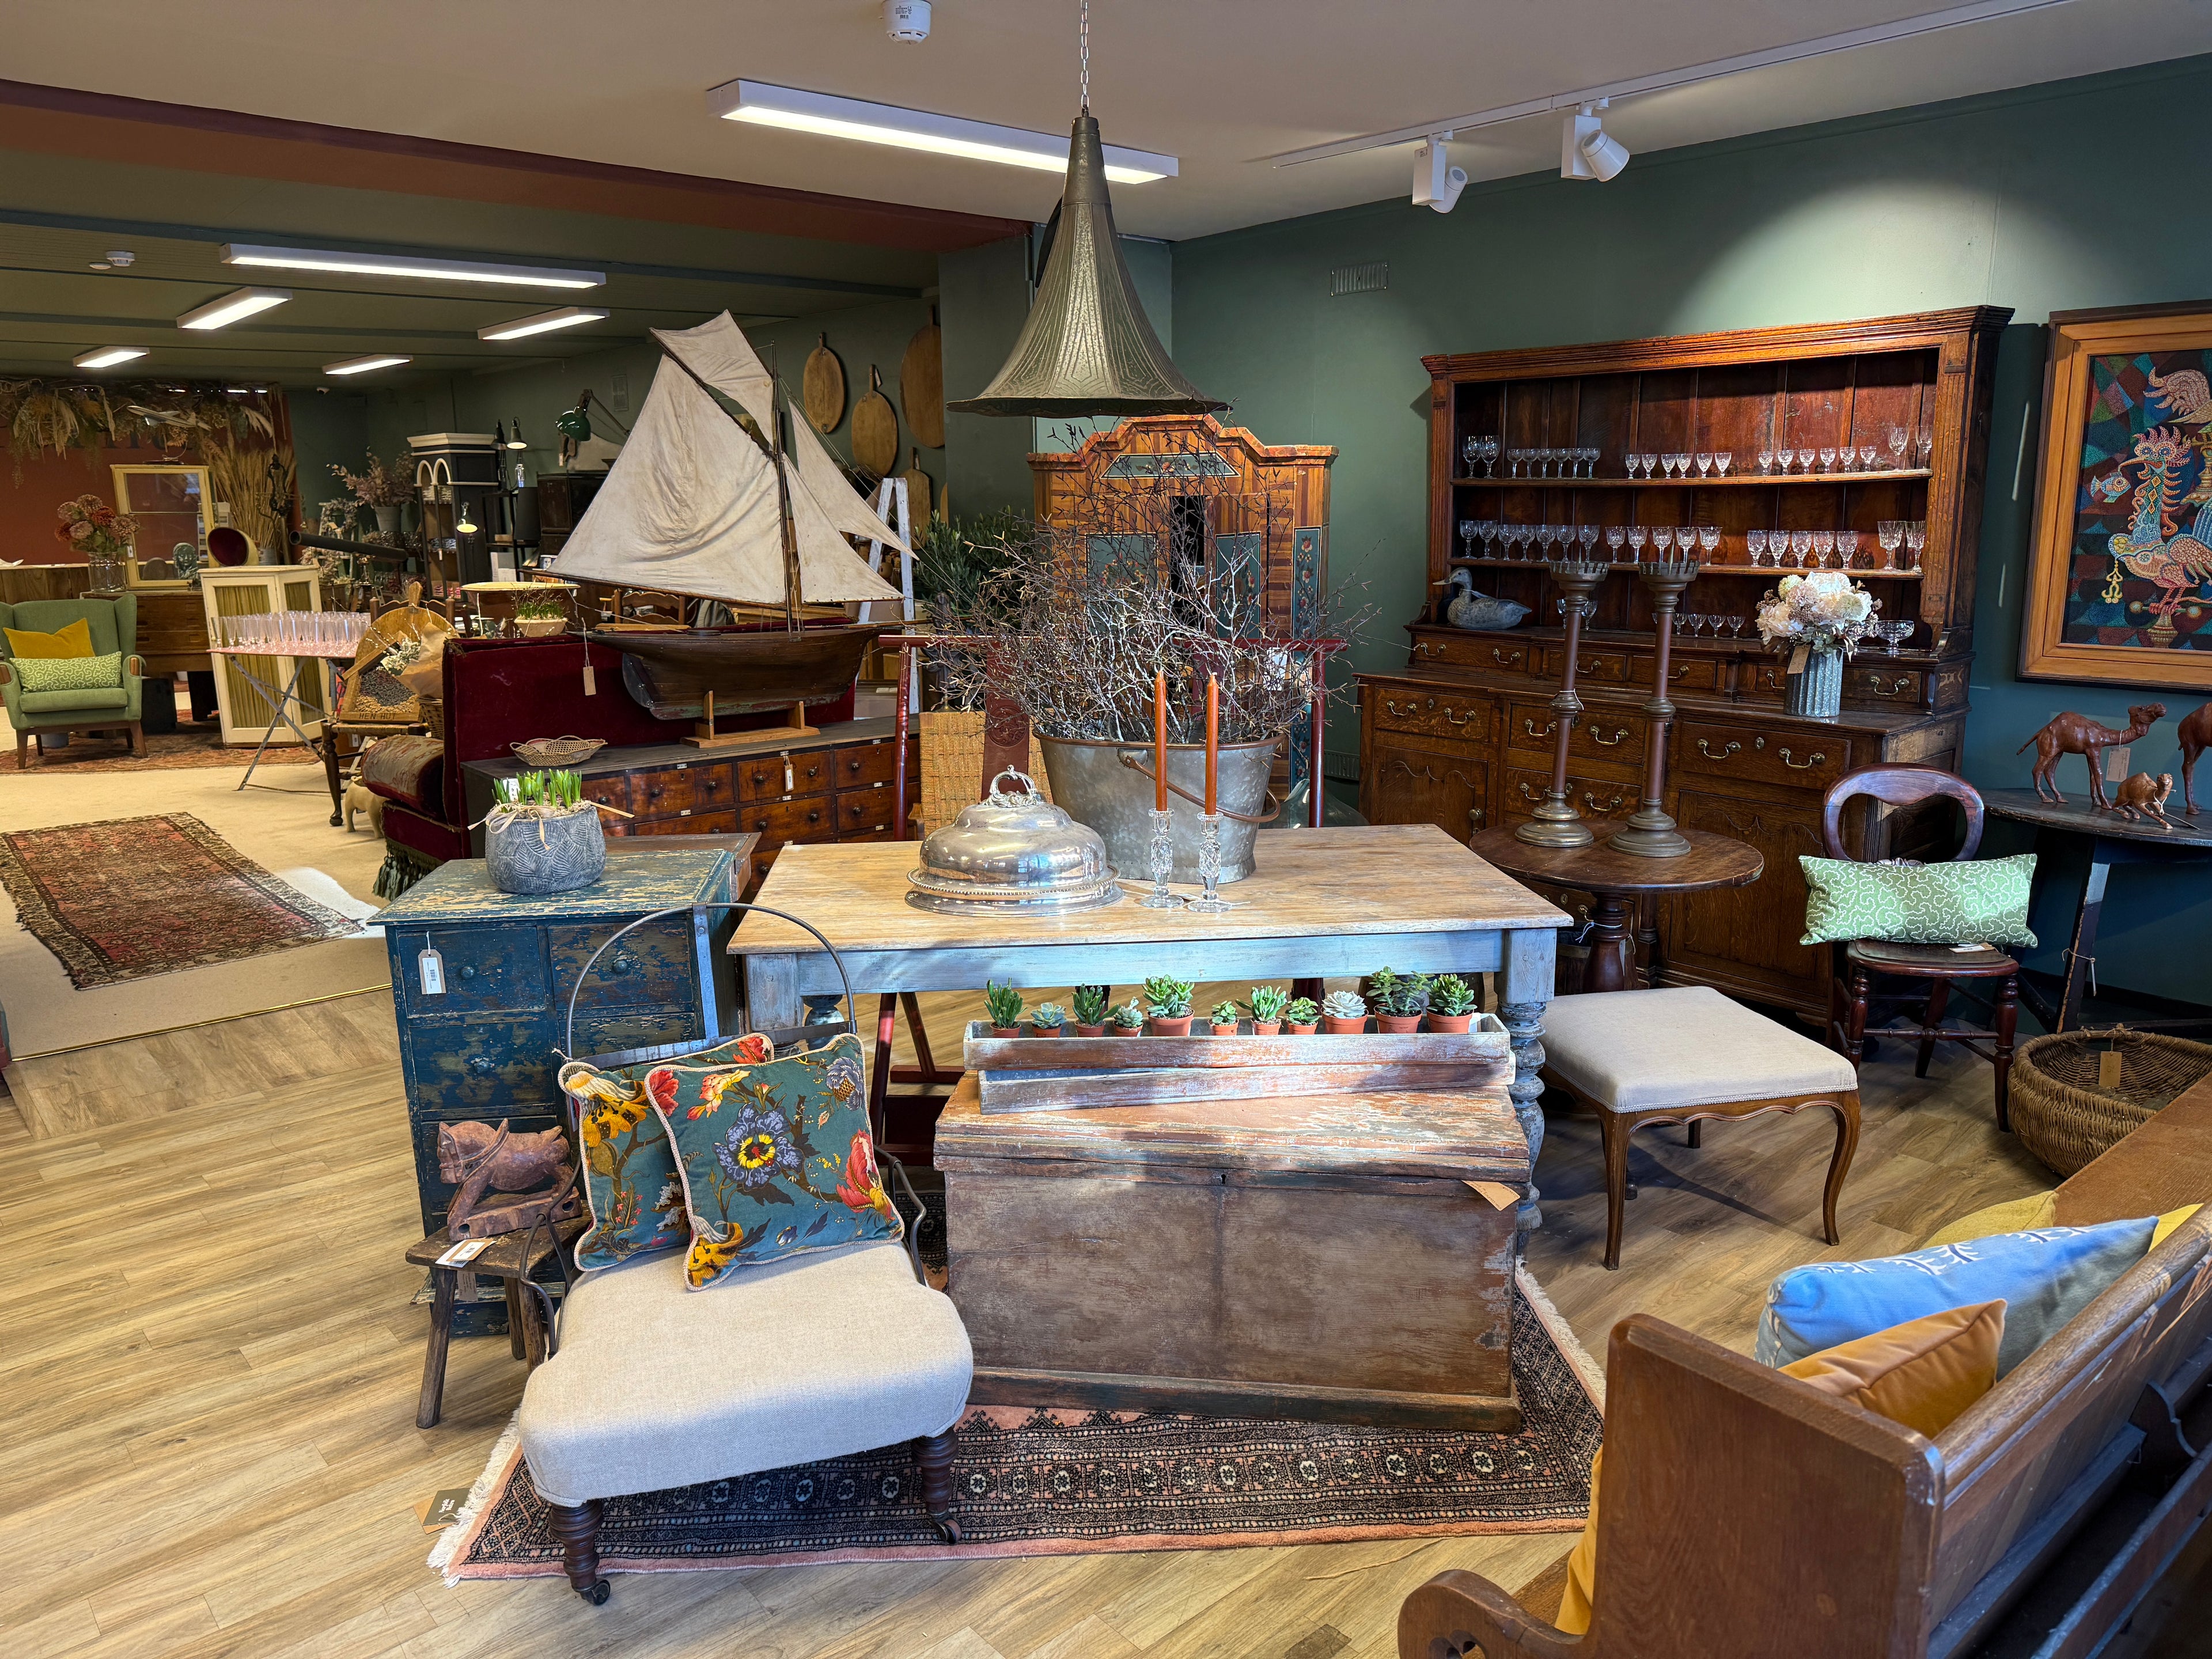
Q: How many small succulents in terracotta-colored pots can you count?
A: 11